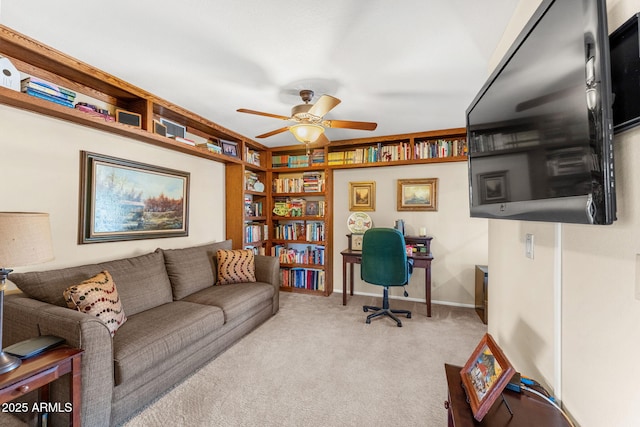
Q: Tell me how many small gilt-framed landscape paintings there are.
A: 2